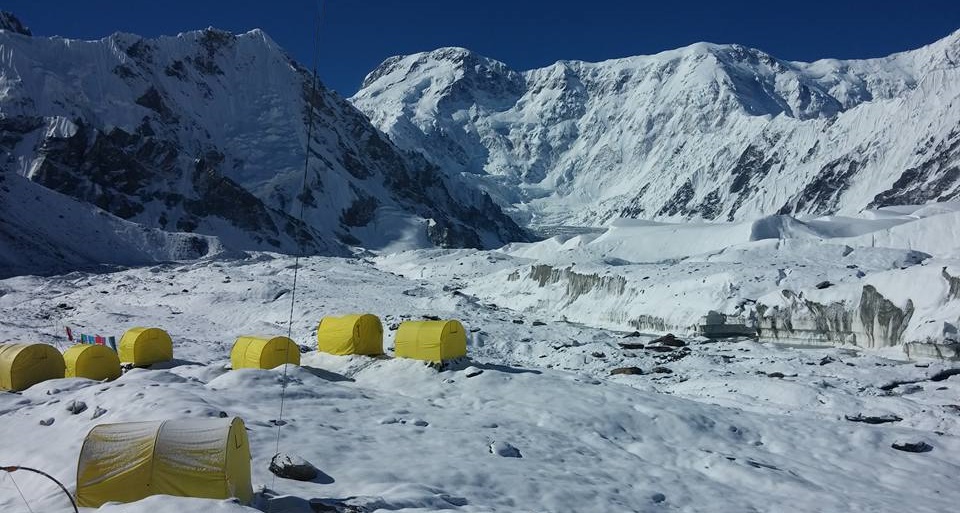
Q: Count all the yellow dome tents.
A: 7